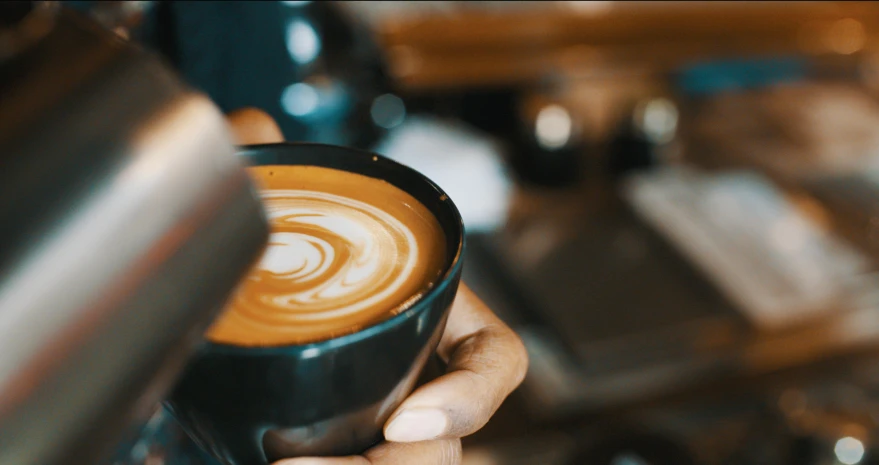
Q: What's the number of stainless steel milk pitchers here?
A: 1